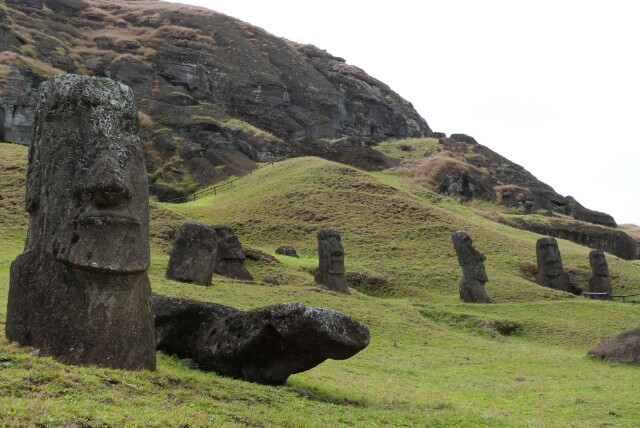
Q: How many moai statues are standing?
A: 7